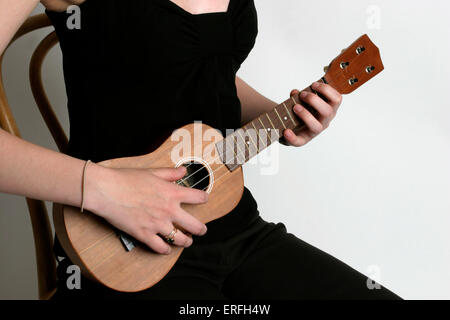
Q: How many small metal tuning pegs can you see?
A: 4